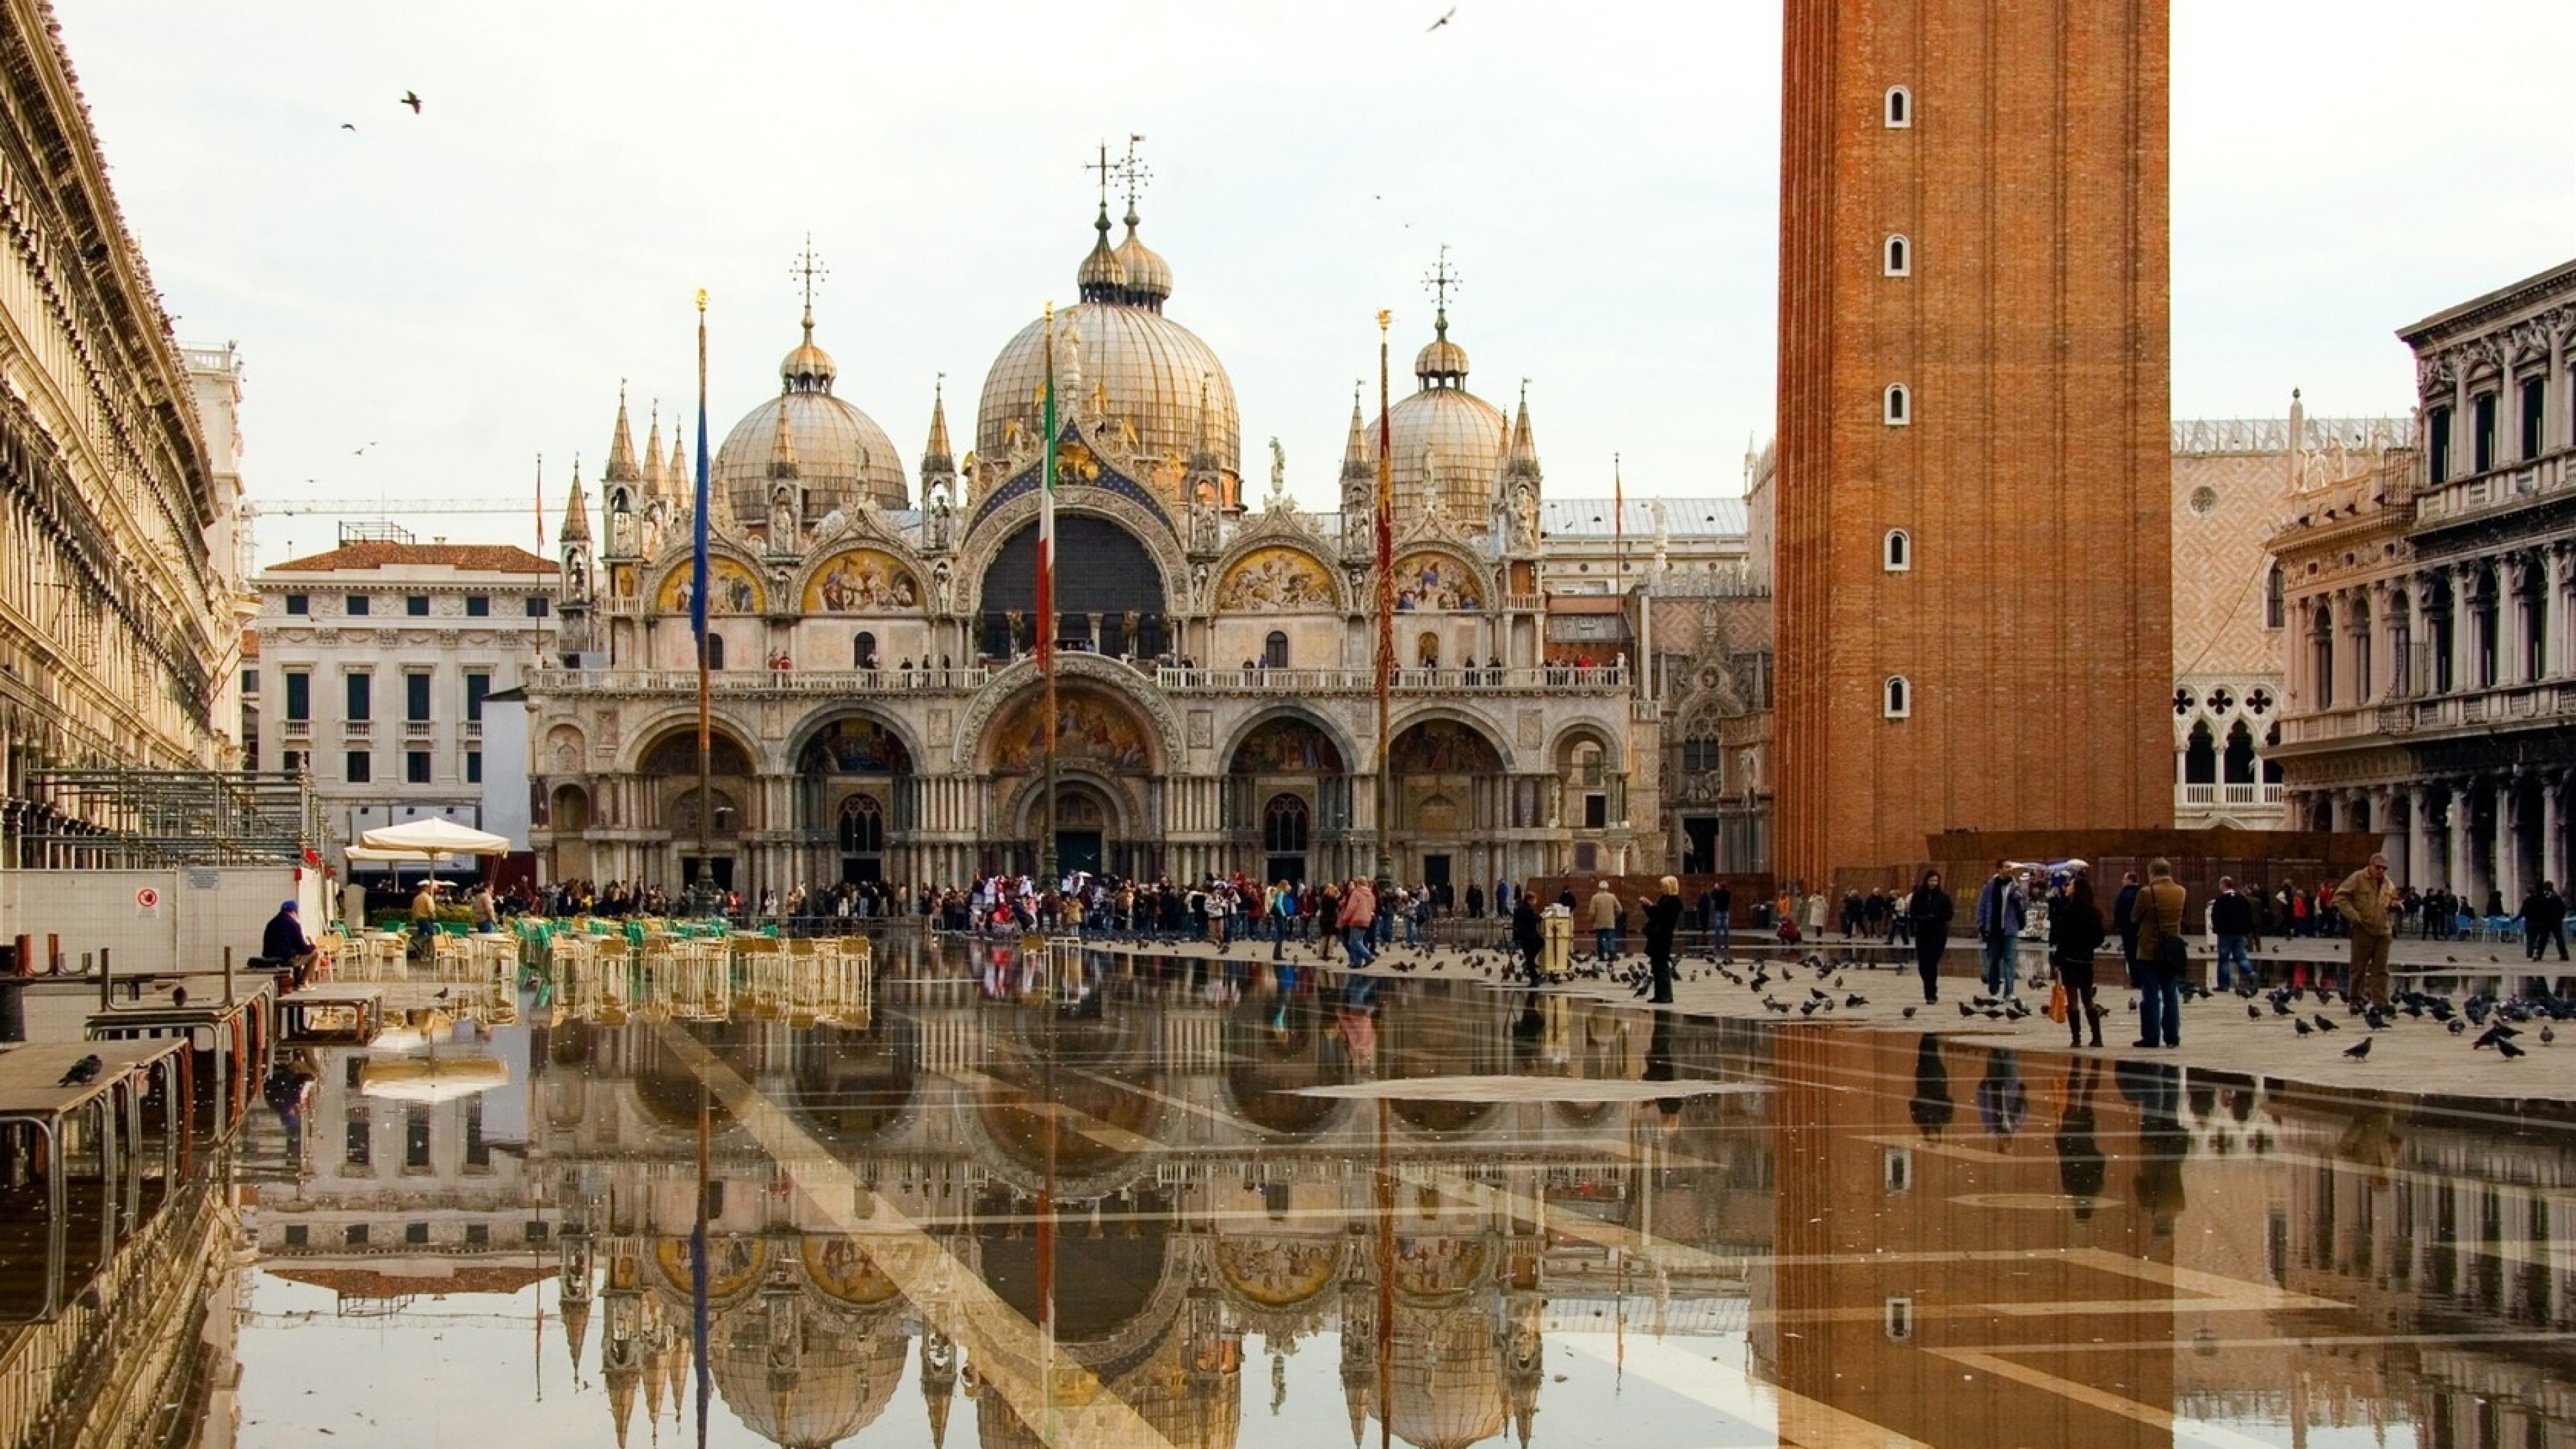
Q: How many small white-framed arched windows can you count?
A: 5